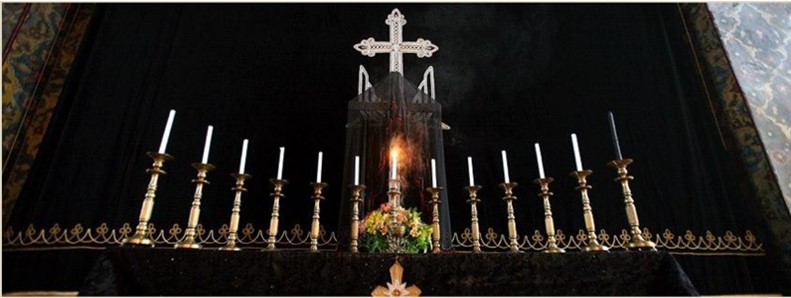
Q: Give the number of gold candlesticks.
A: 13